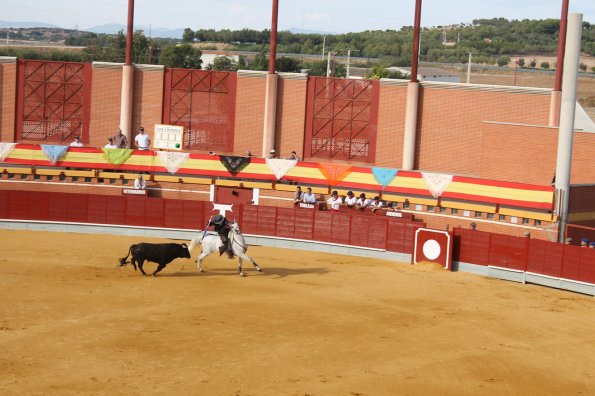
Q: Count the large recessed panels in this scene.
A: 3